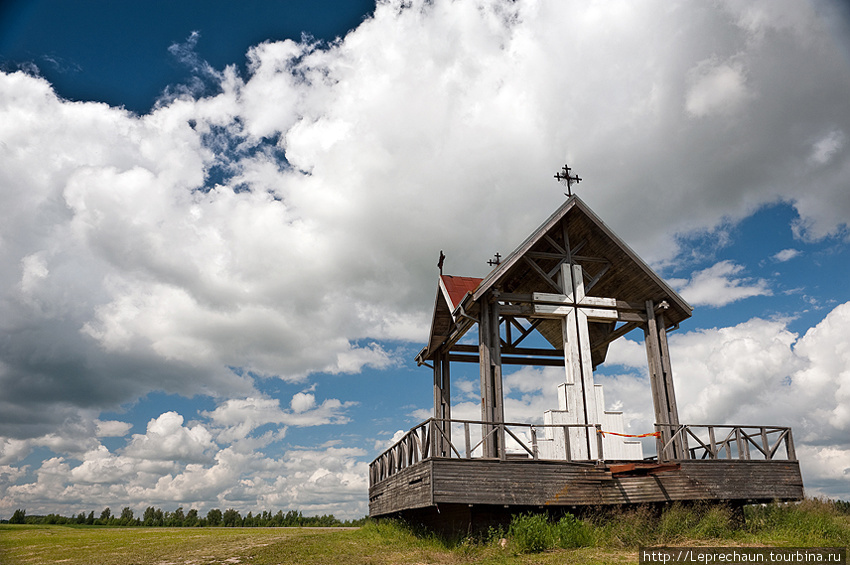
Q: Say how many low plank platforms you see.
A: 1